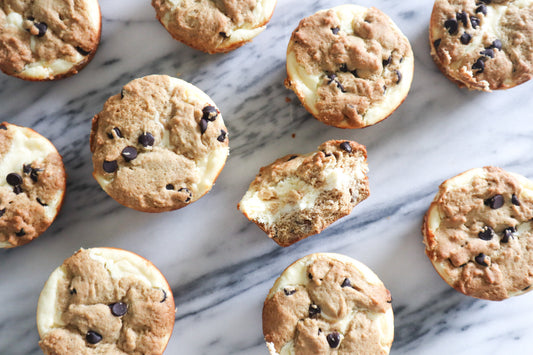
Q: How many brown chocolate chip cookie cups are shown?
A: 10